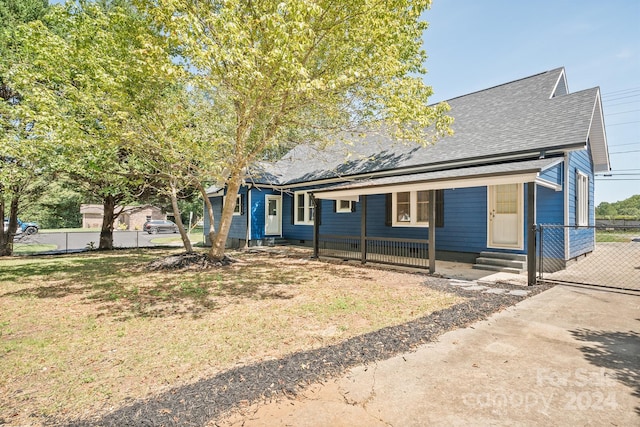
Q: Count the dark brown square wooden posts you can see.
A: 4